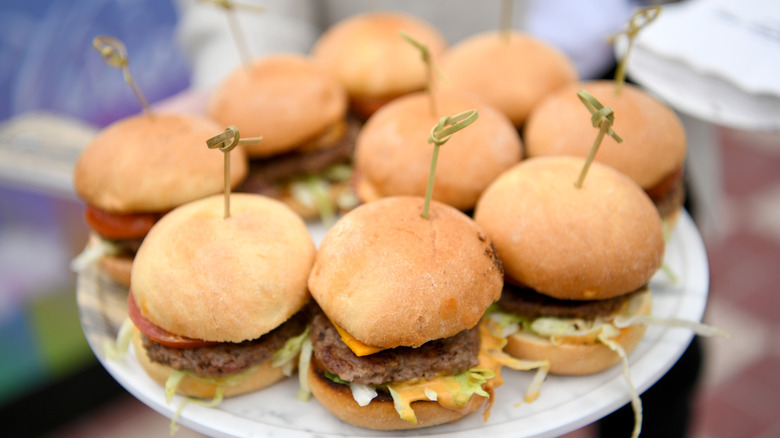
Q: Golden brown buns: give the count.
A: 9